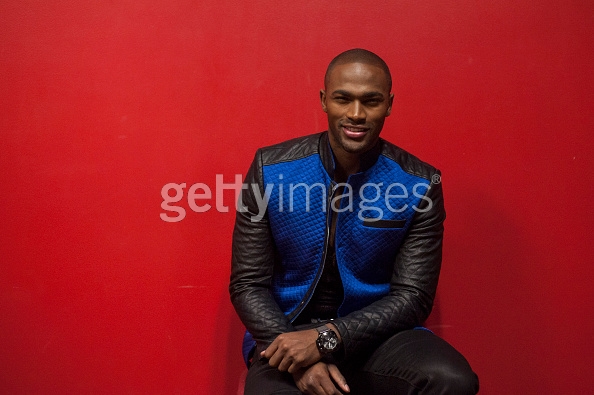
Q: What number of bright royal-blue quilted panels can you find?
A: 2